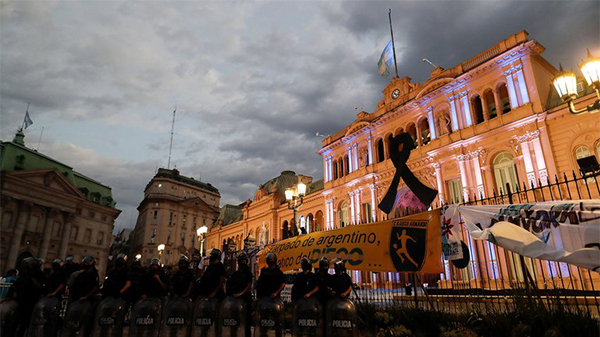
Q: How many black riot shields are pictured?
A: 11